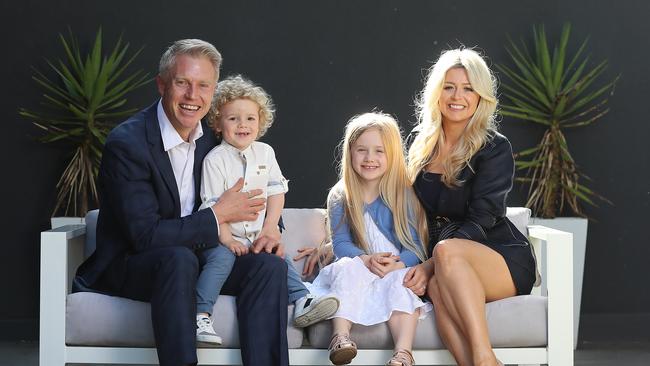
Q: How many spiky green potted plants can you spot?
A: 2